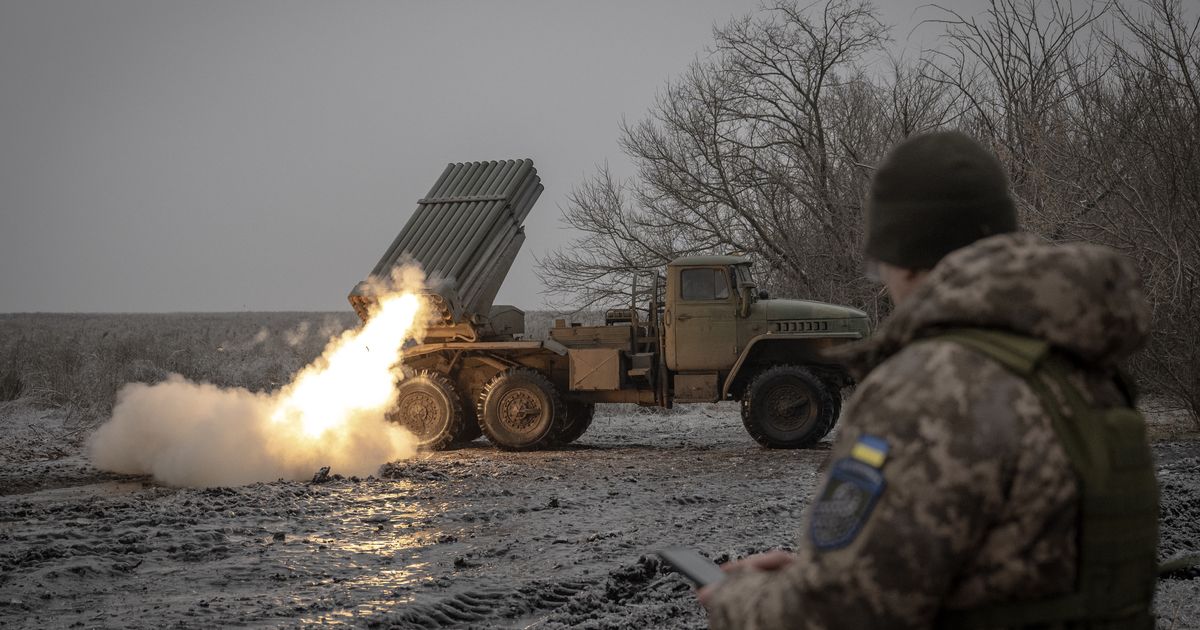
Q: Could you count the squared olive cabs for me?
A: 1